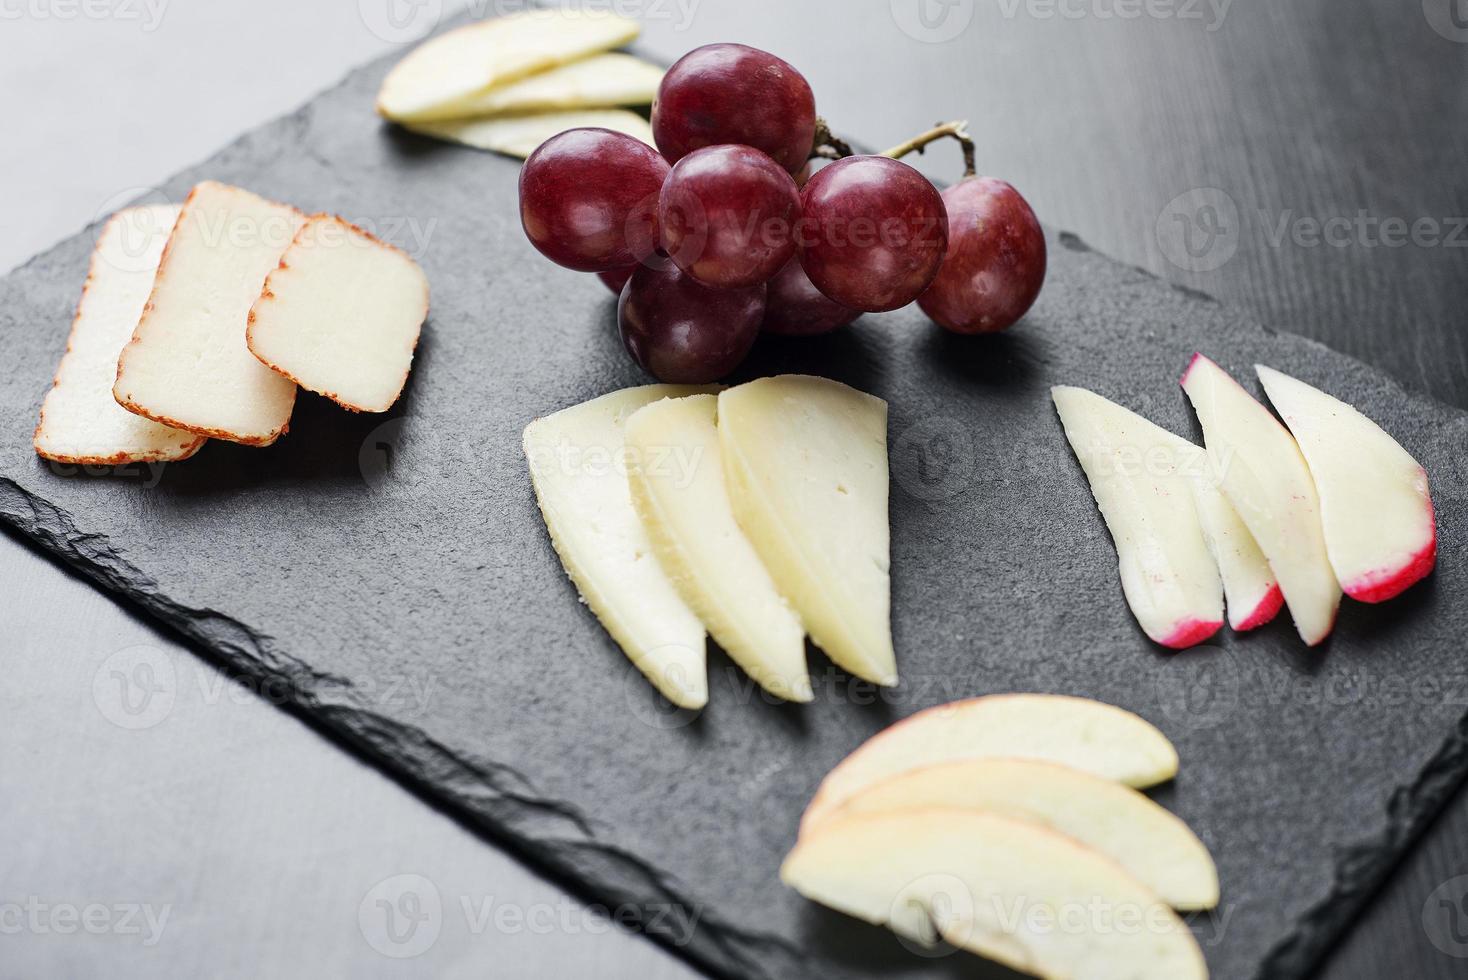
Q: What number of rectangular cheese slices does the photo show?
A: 3